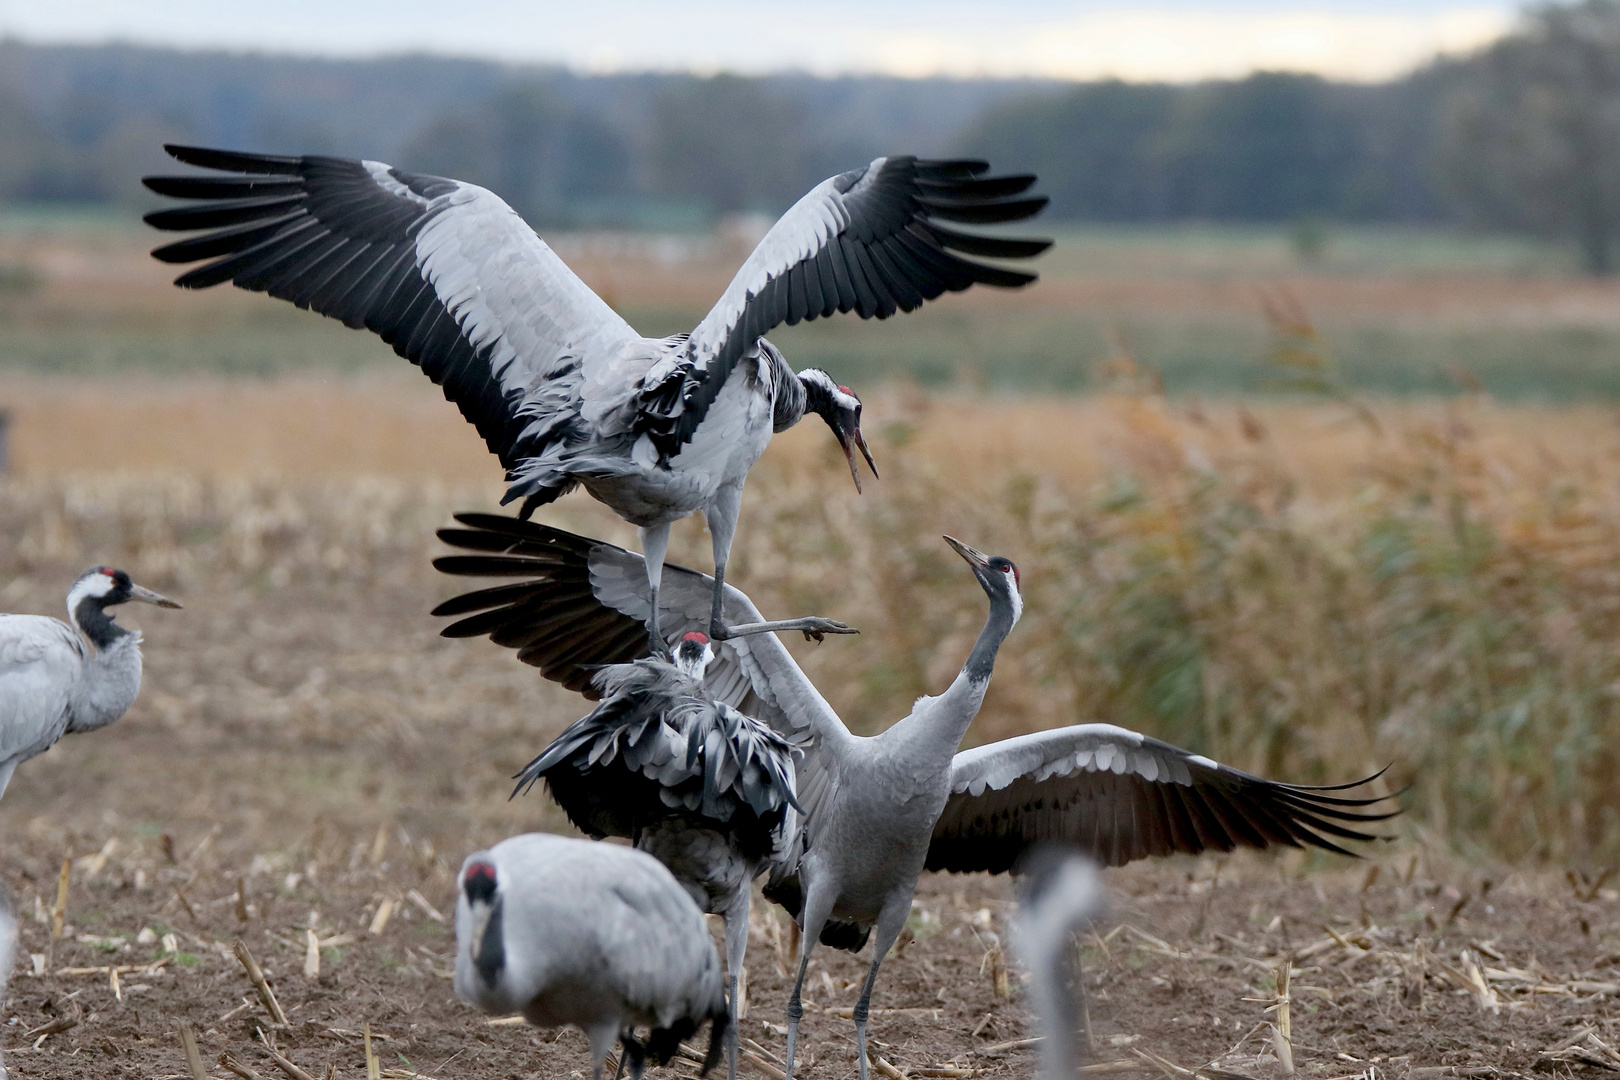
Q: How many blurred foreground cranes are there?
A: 2